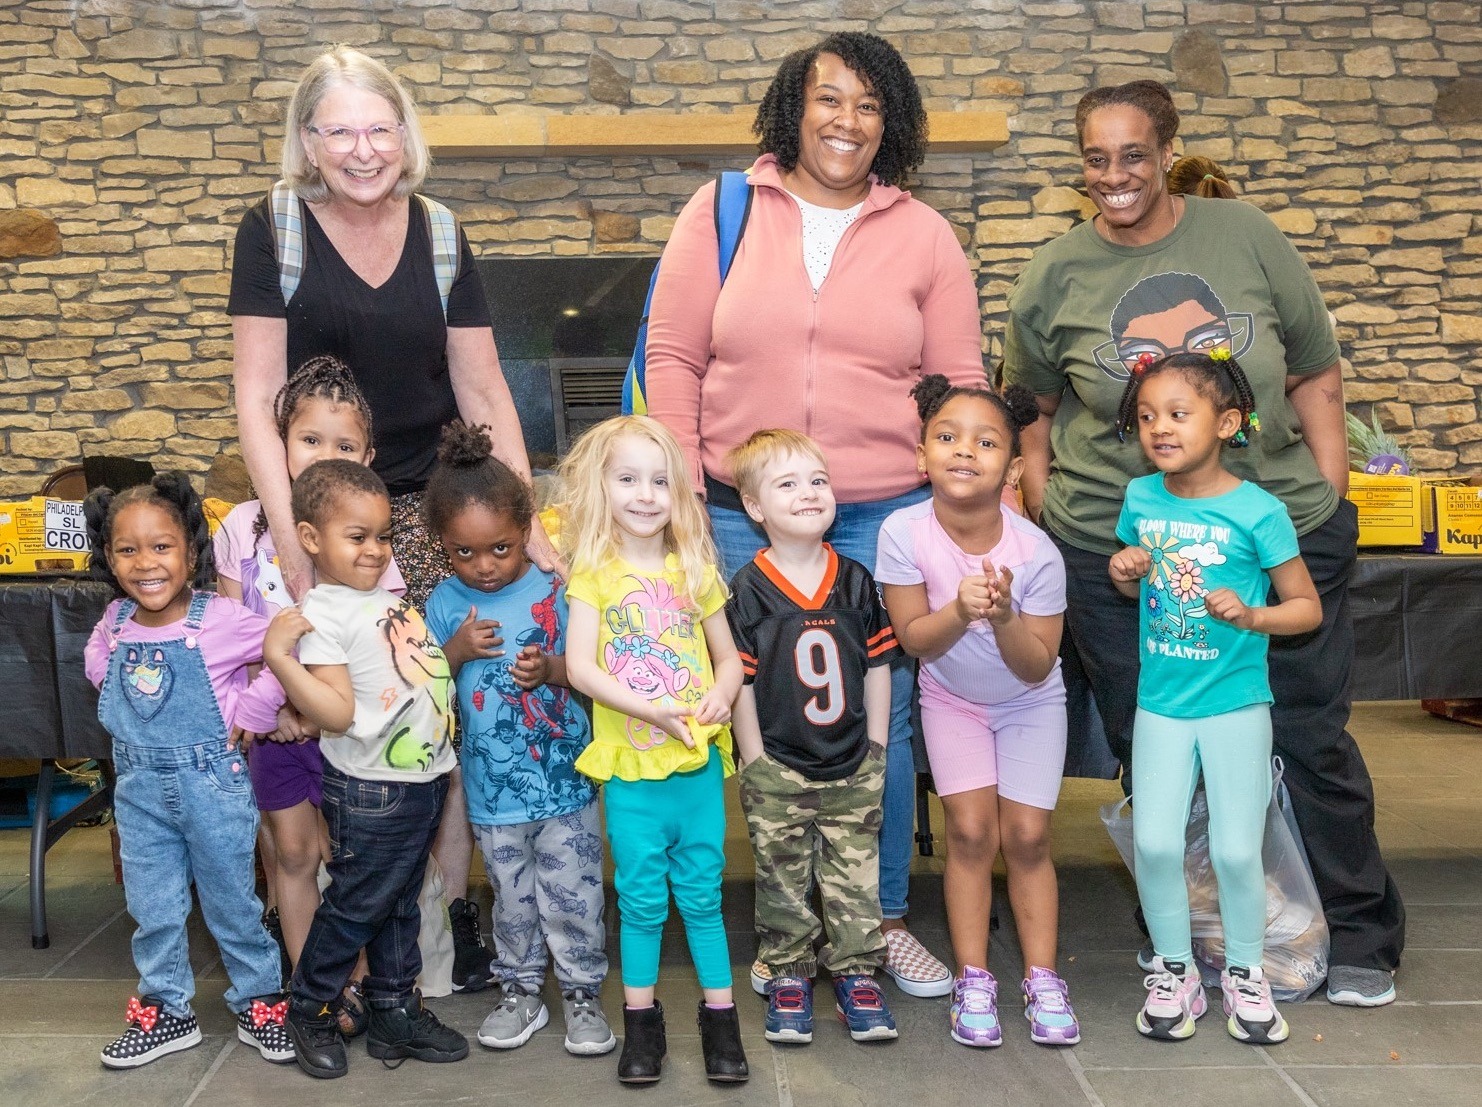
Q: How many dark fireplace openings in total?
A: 1